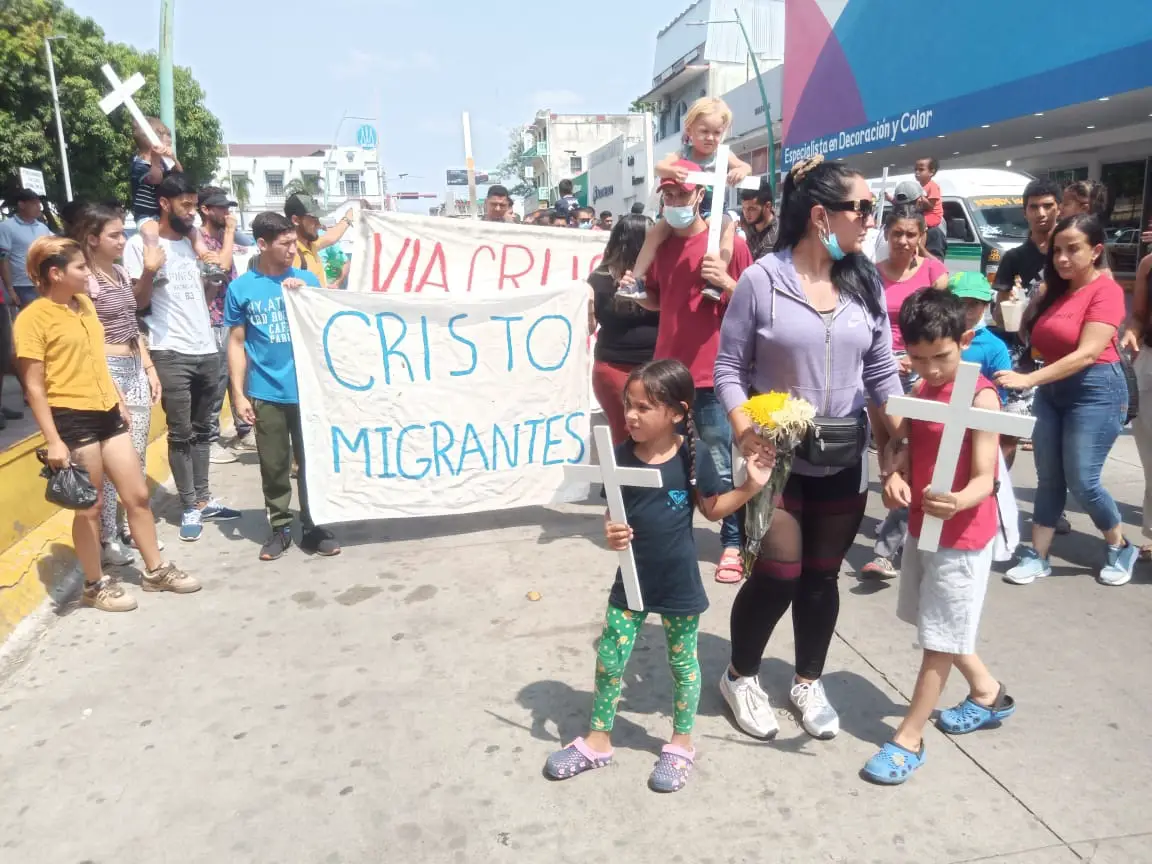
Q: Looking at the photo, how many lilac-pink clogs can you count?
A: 2